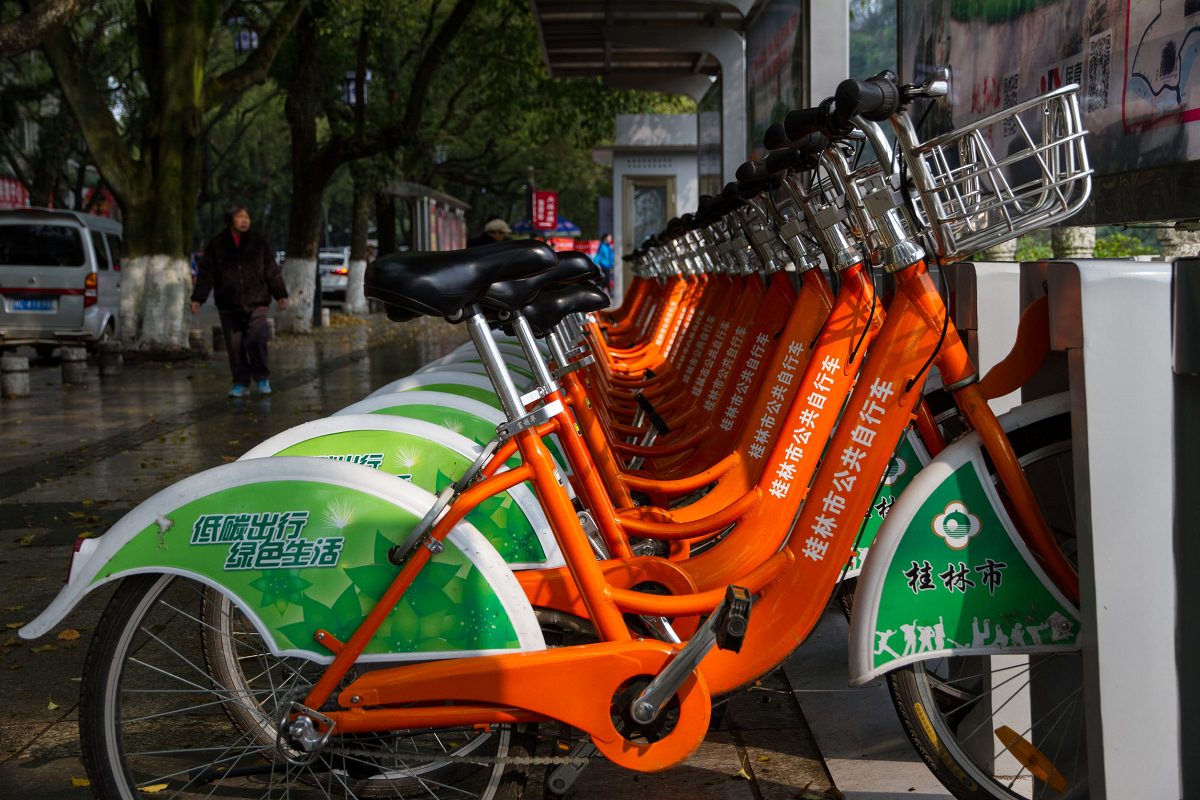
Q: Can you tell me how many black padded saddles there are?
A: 3